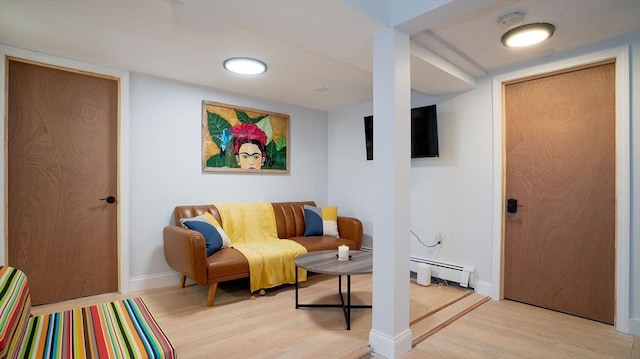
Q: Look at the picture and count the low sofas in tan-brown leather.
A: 1